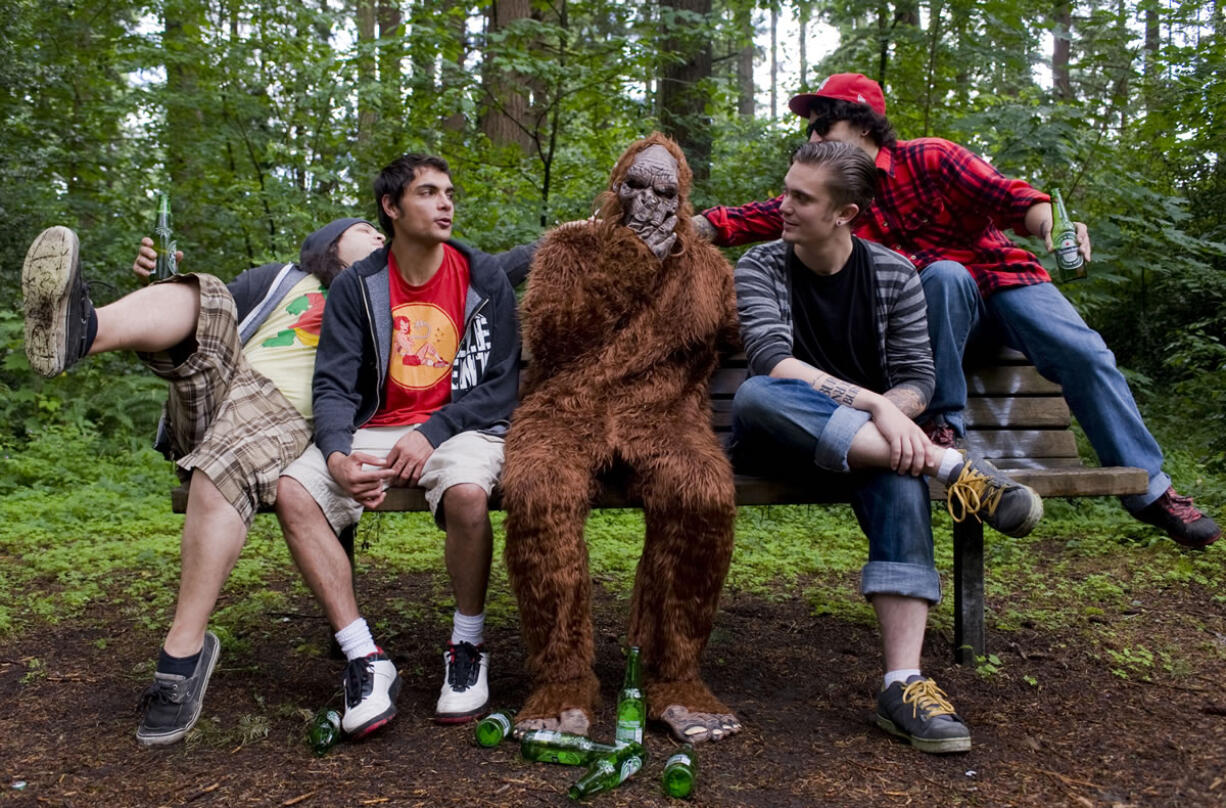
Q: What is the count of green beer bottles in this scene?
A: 8